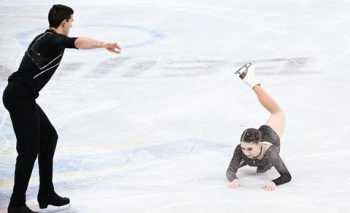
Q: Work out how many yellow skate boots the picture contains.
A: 0